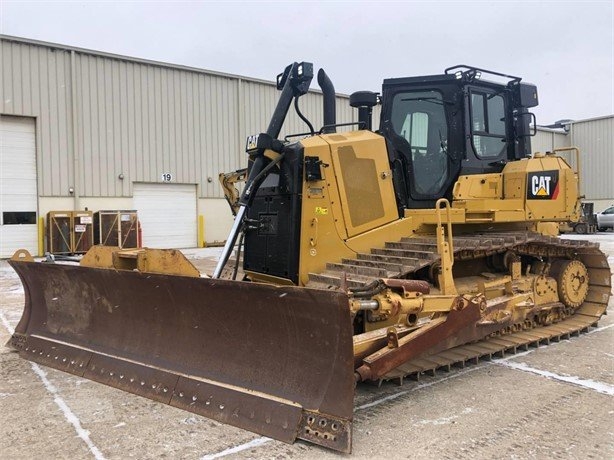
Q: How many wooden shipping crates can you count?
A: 2